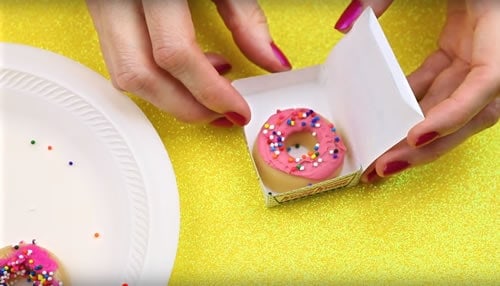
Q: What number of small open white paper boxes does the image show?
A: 1